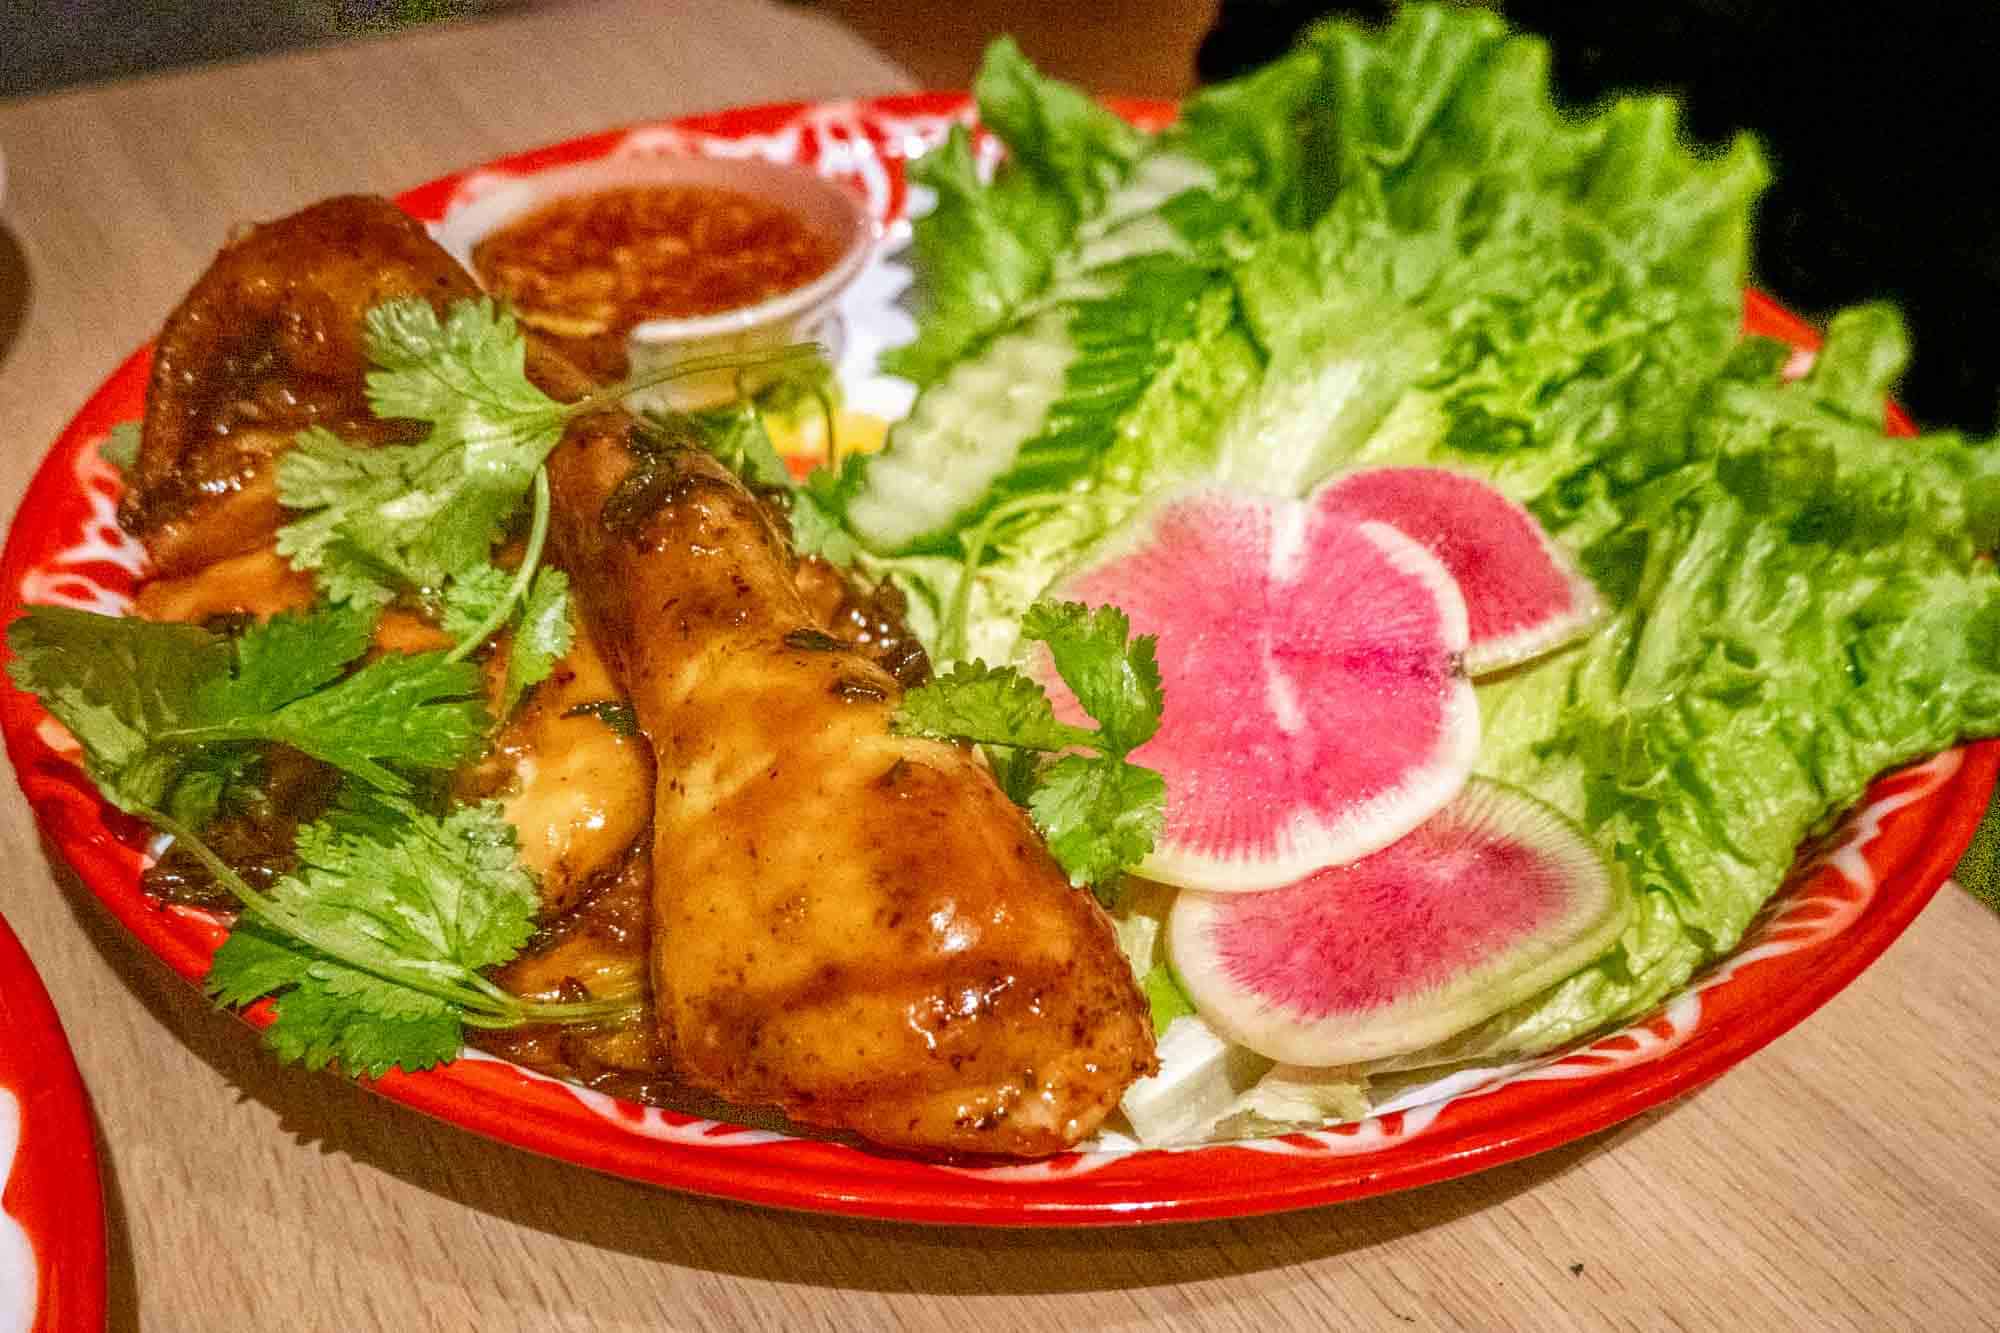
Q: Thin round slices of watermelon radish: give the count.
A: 3